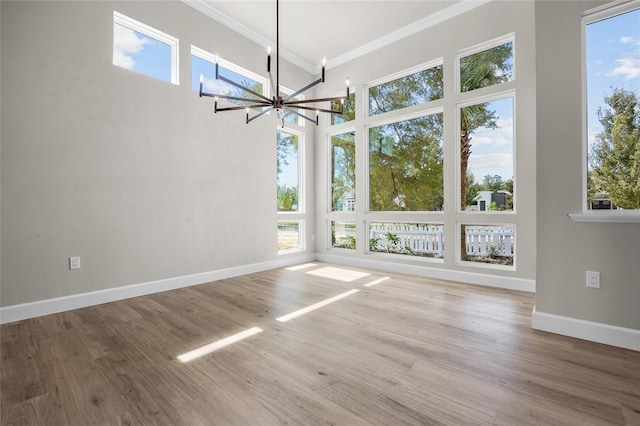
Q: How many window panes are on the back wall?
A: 9